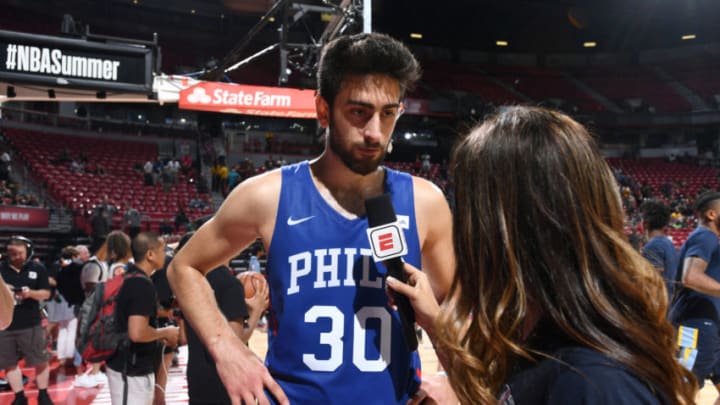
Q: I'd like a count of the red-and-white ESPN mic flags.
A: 1